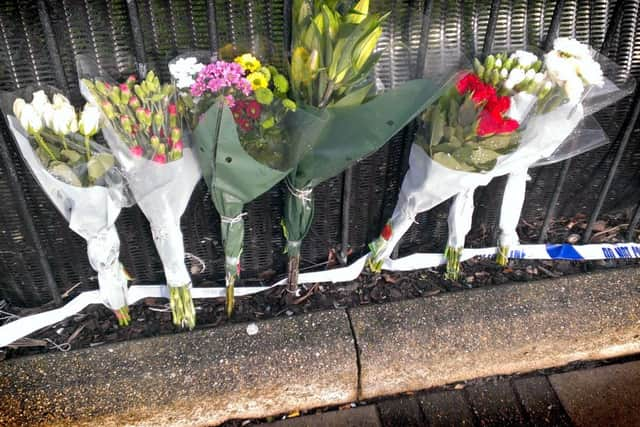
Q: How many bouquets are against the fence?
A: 7